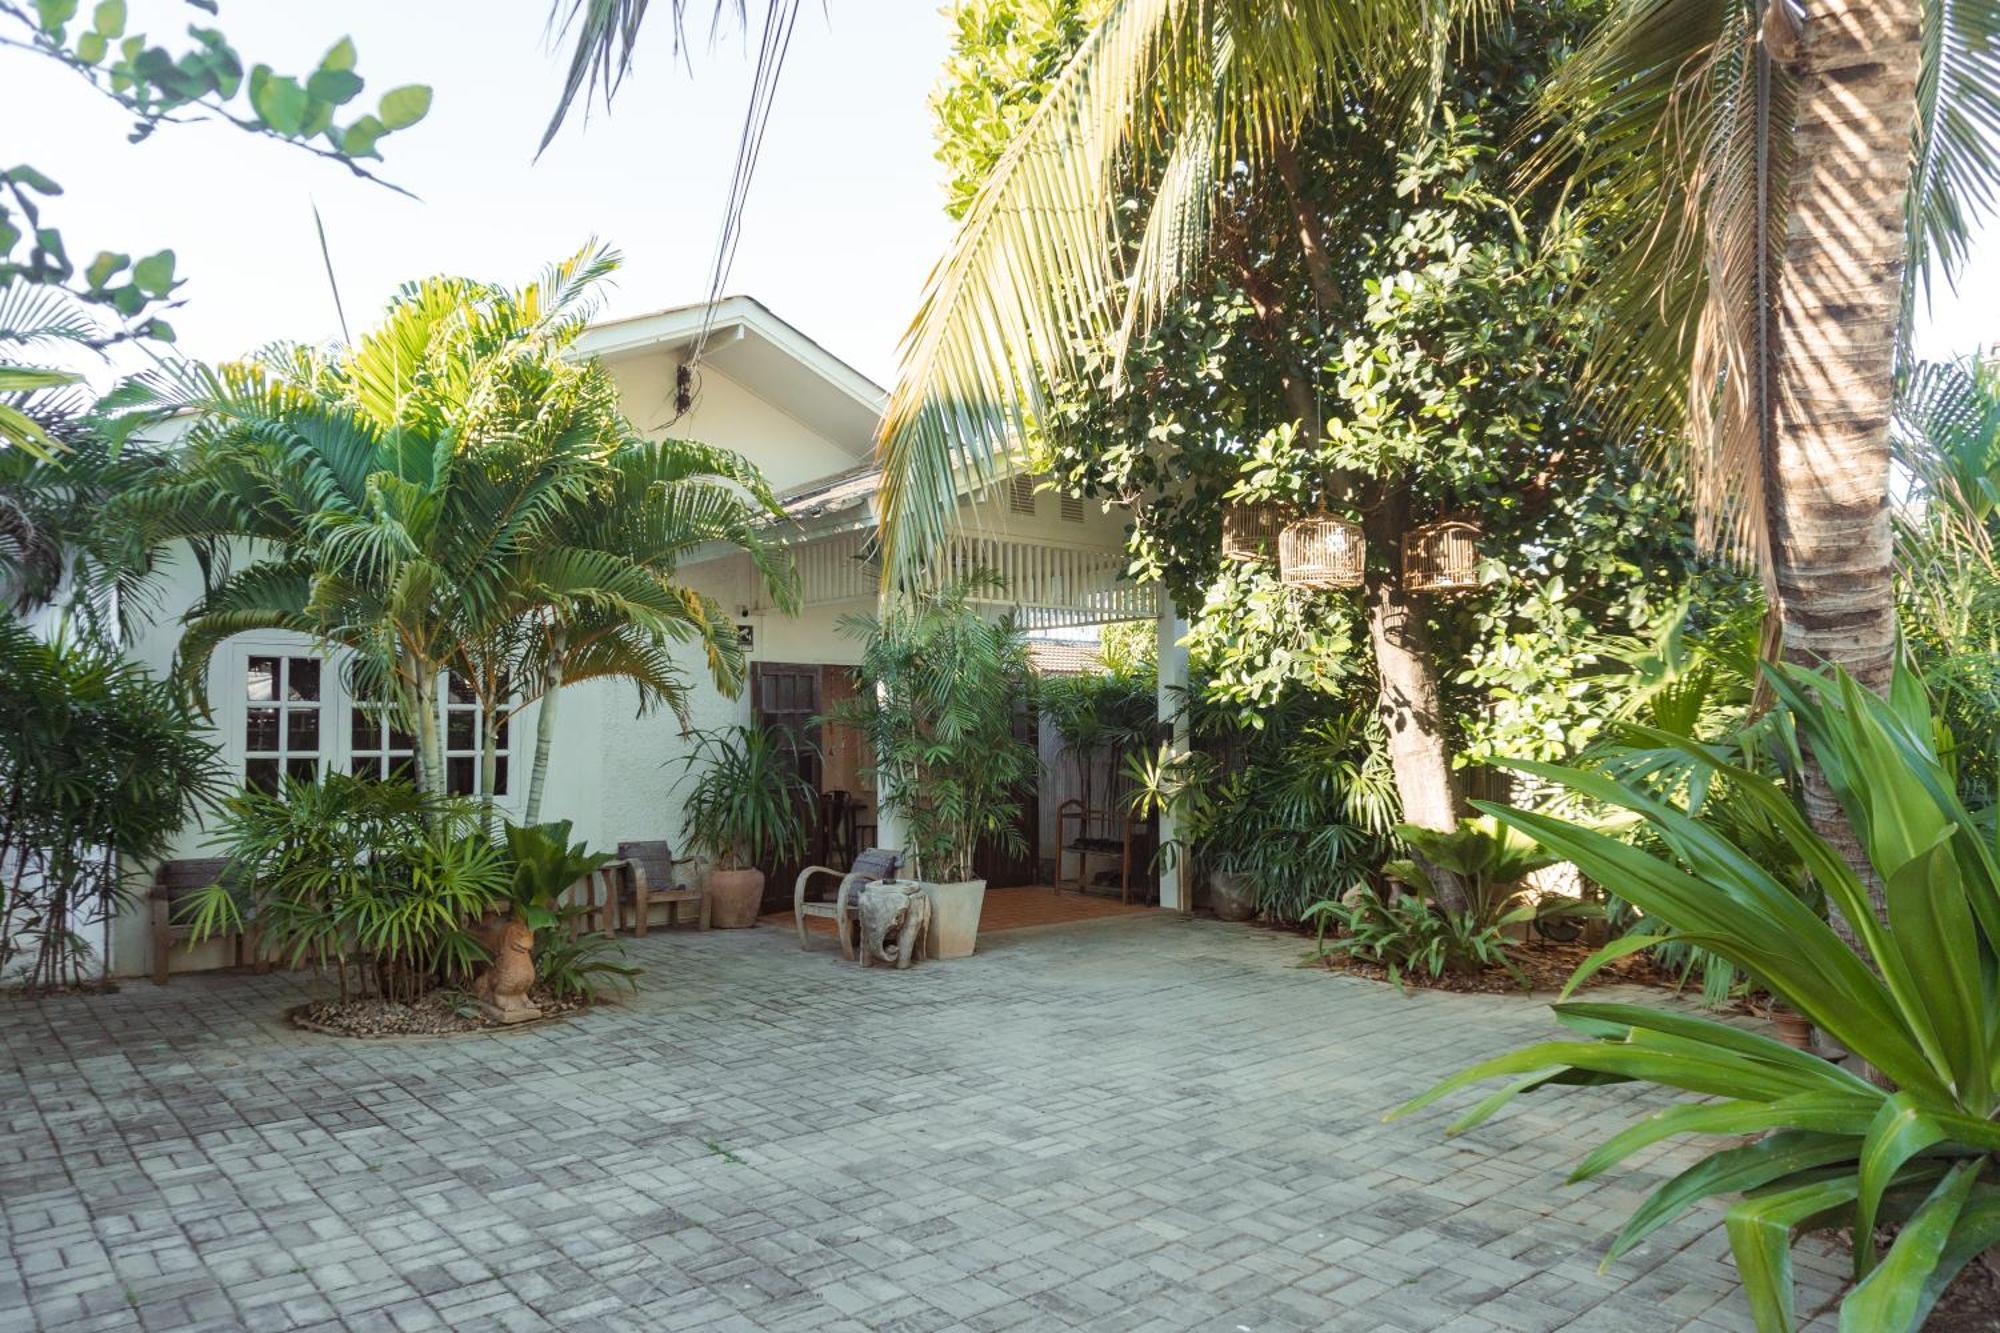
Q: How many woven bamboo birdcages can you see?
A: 3